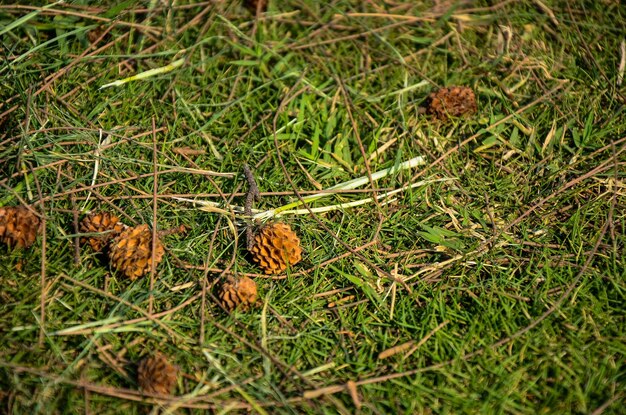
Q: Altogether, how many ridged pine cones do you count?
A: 7